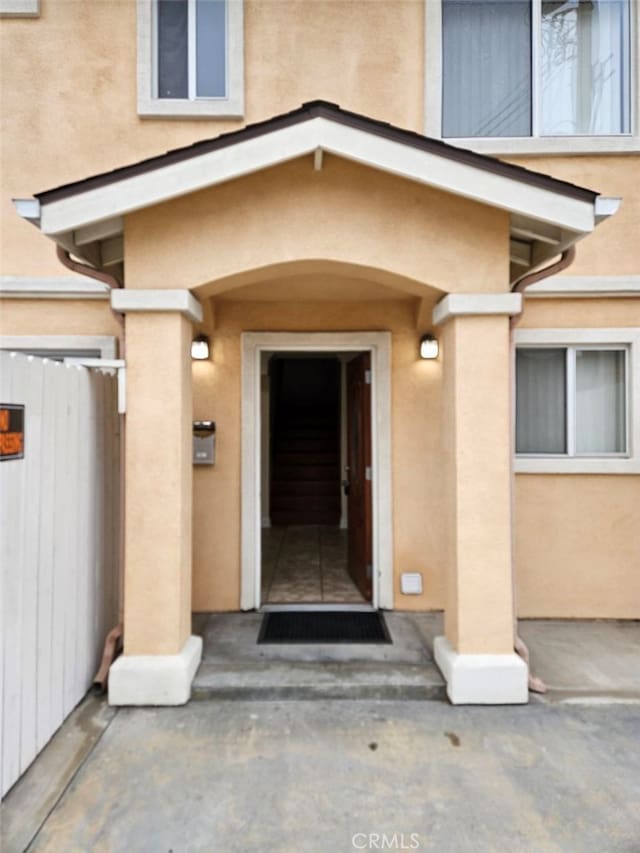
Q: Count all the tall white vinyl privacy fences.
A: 1